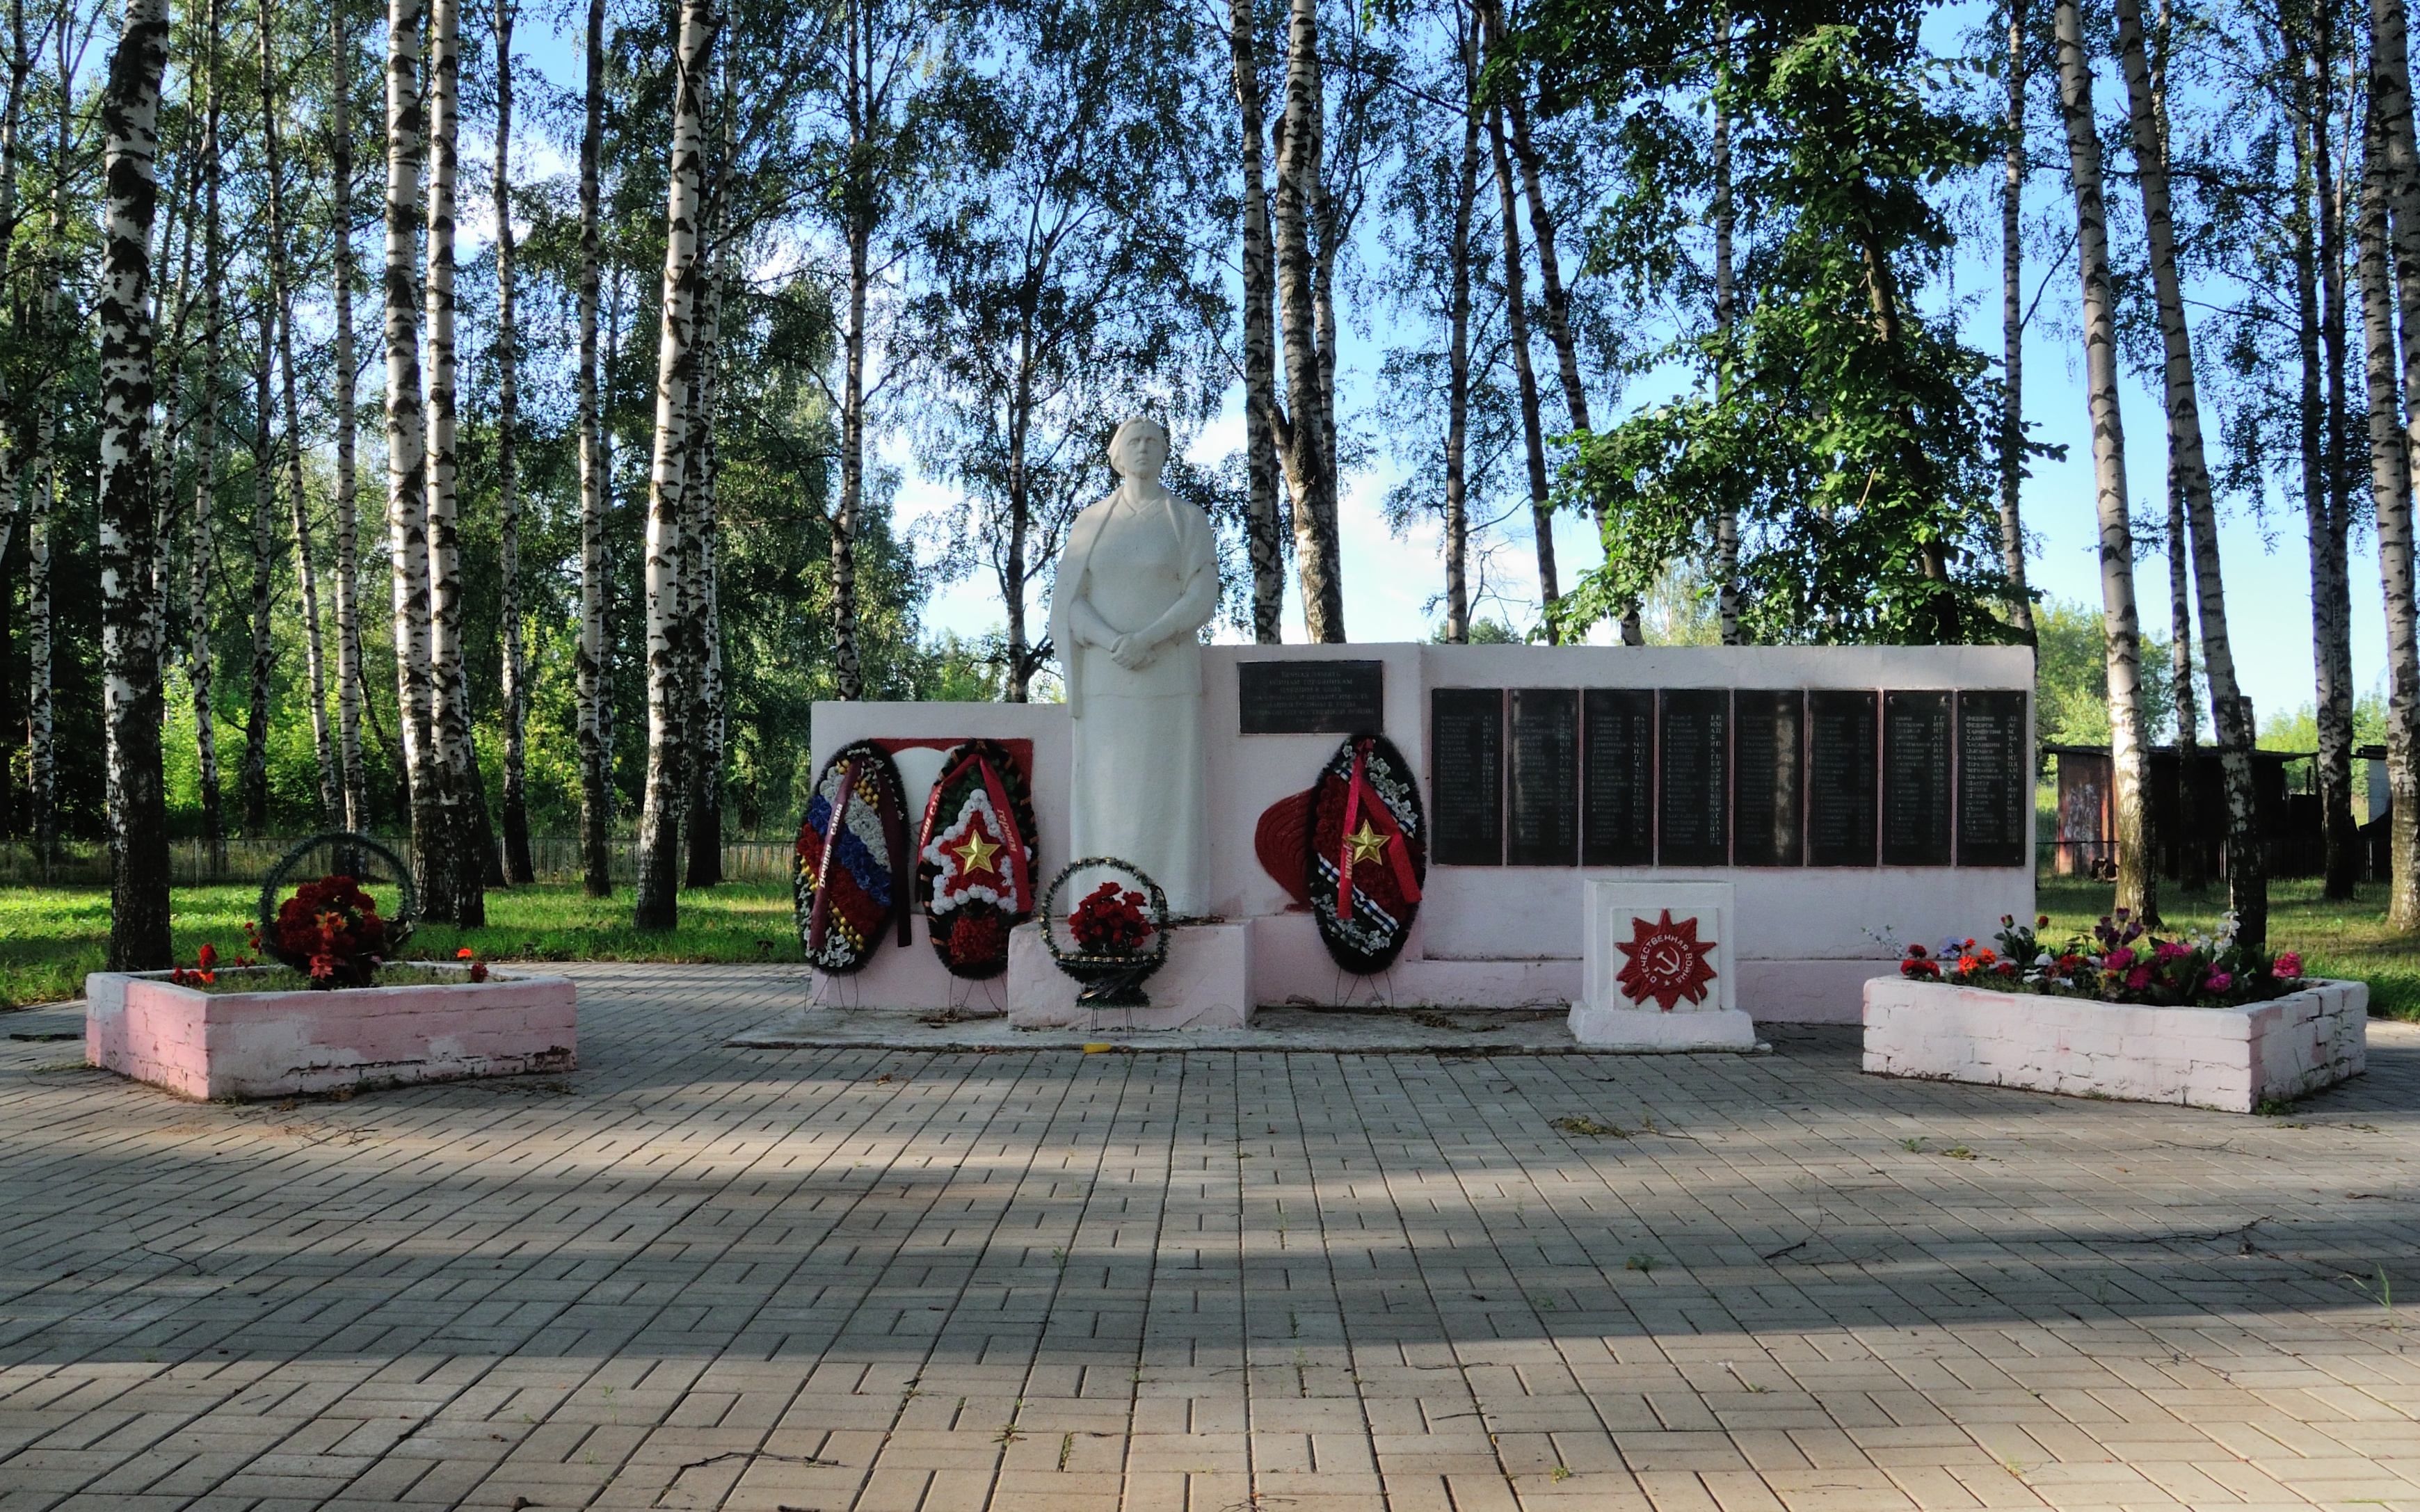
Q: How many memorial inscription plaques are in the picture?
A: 9